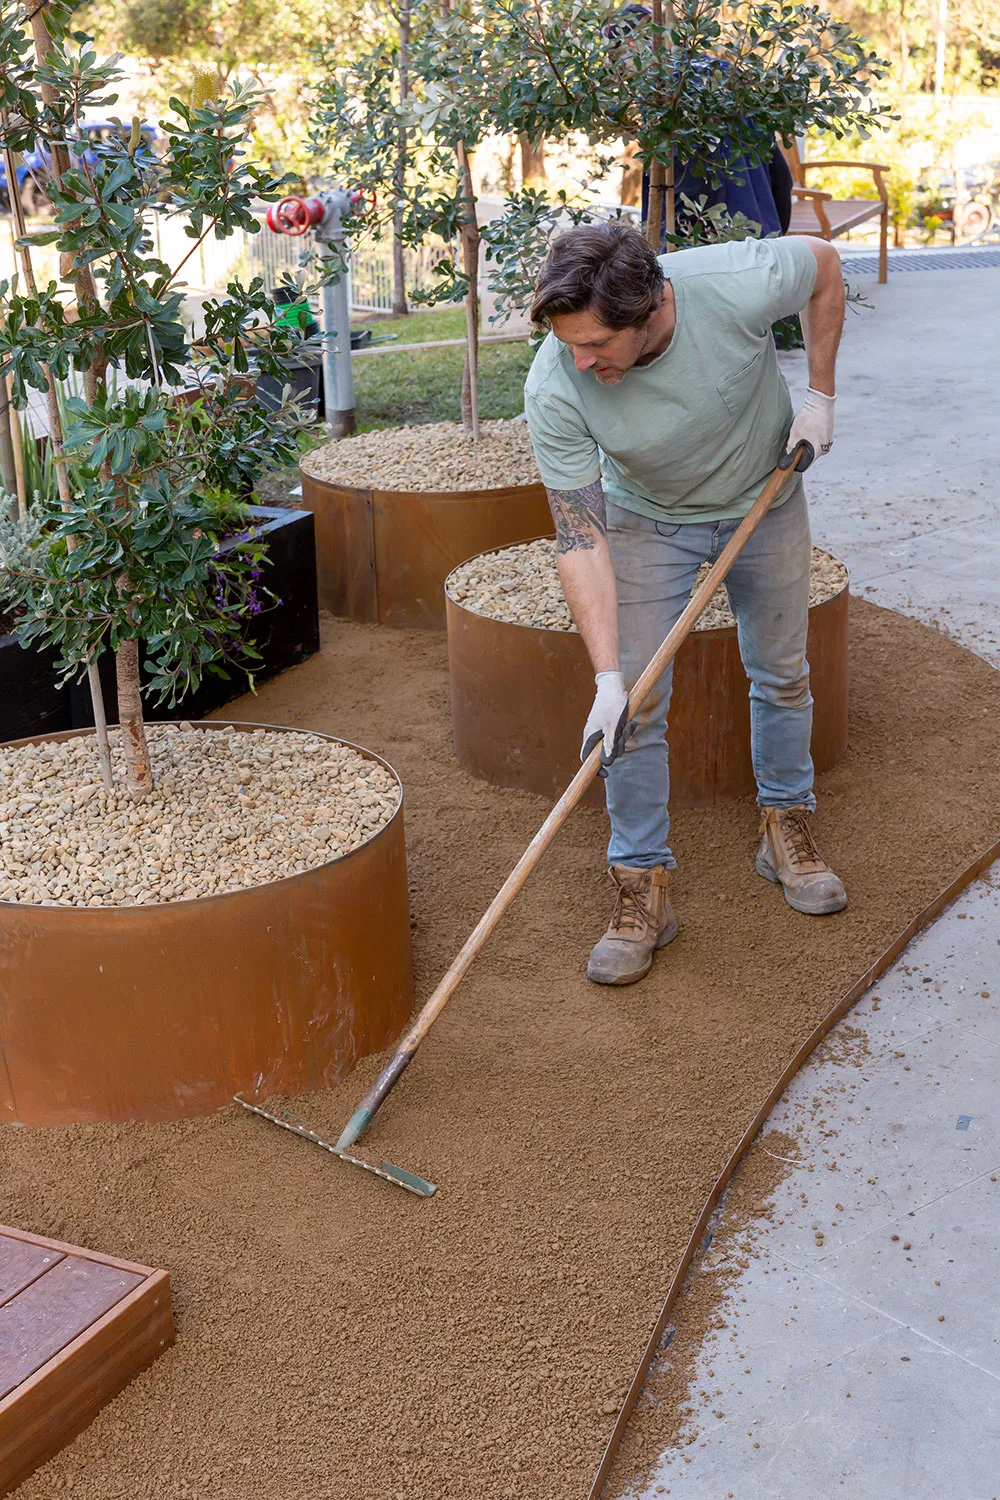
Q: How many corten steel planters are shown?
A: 3